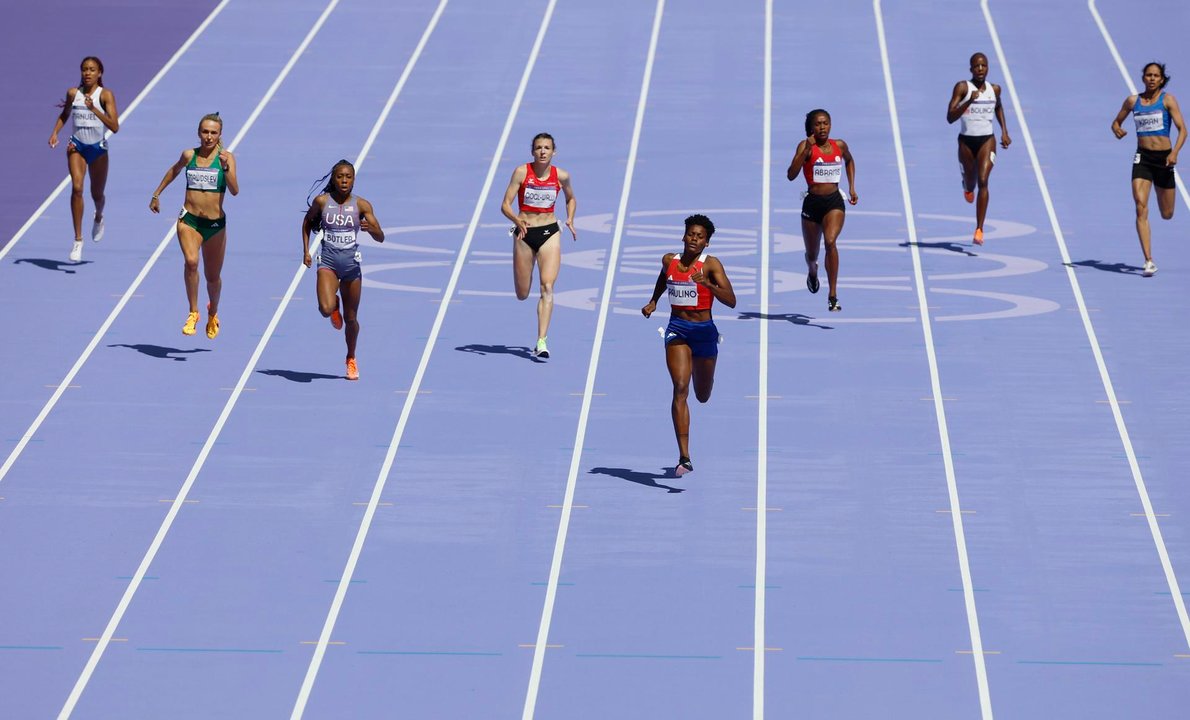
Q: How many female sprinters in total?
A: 8